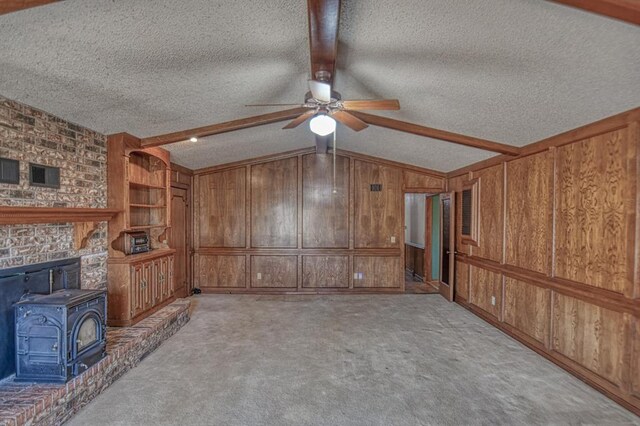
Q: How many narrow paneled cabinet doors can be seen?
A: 5